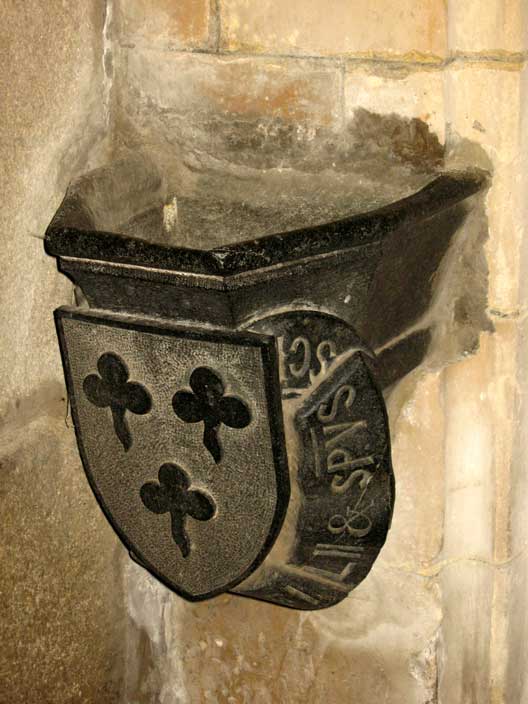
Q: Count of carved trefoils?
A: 3